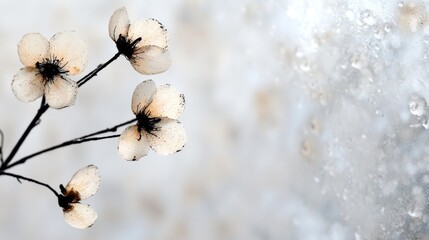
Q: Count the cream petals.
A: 13